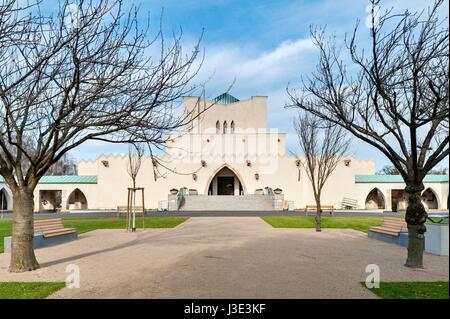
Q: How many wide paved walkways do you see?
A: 1